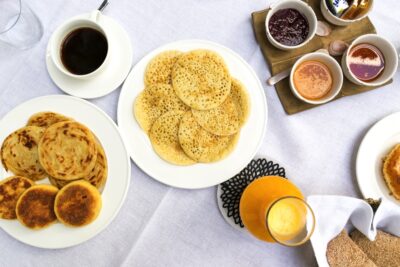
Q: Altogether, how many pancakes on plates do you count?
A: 15